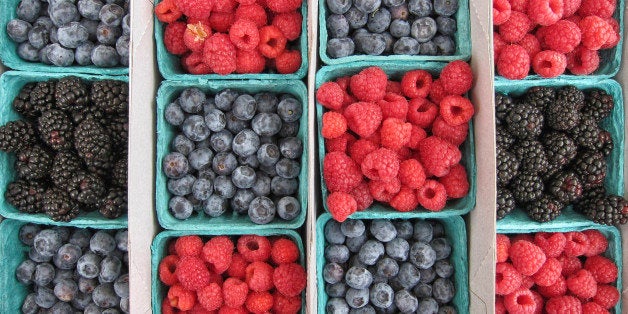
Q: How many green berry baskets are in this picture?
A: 12